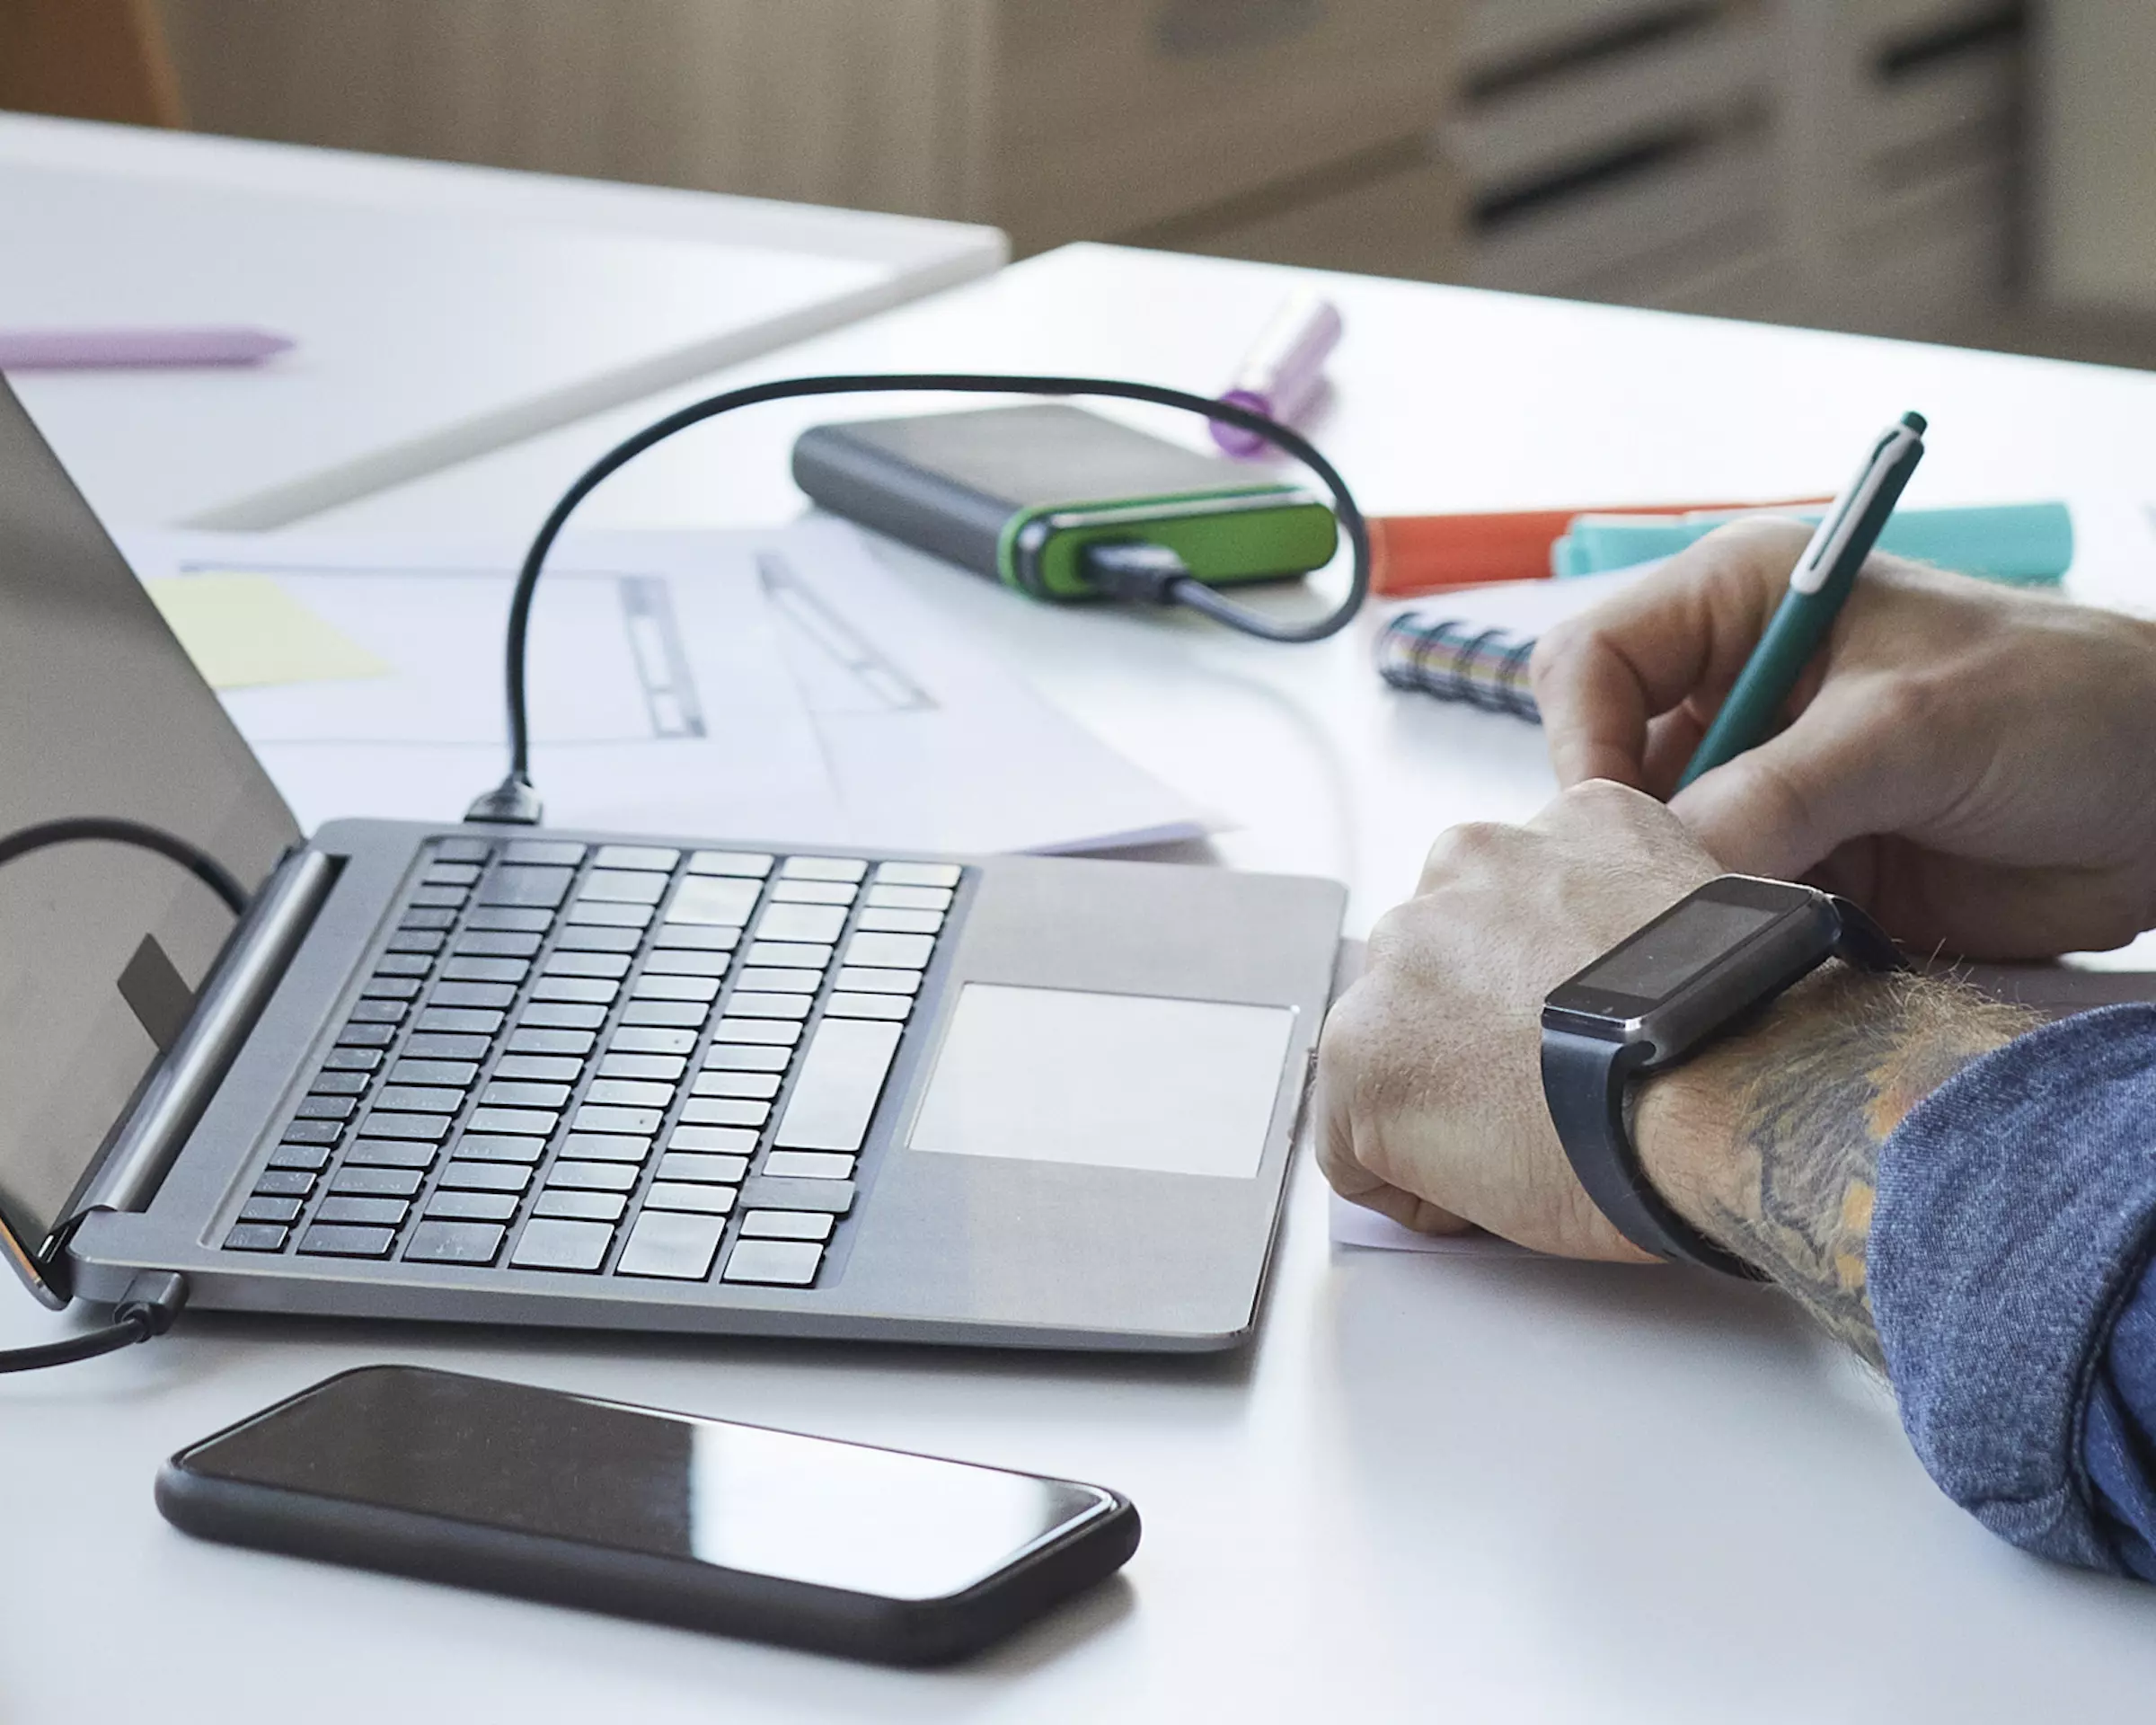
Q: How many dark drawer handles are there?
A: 3